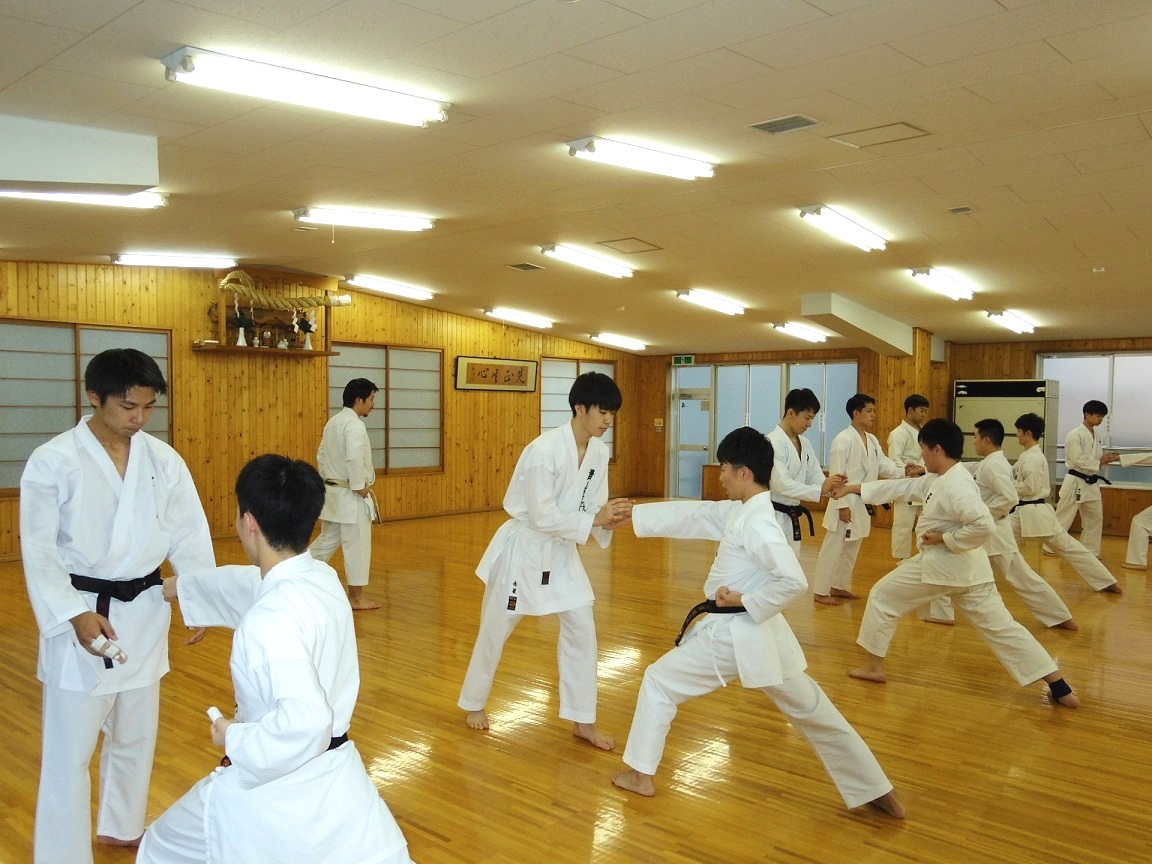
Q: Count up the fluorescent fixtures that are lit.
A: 14